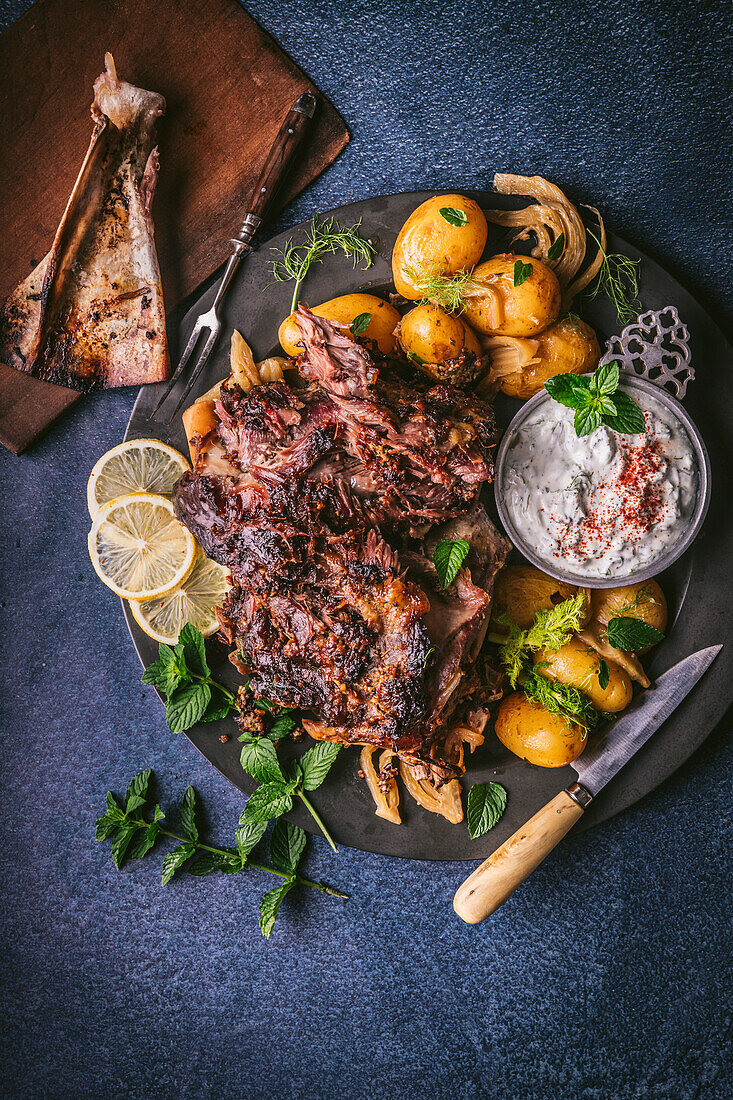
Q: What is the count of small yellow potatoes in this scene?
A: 9